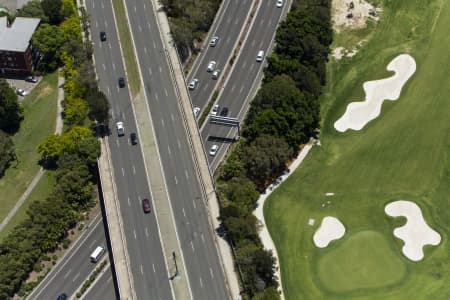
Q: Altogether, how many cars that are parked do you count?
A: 2